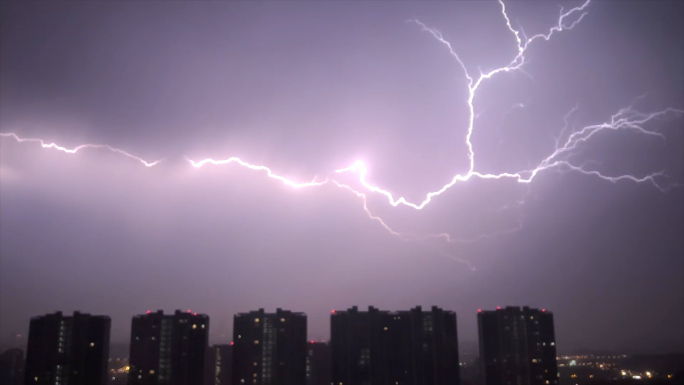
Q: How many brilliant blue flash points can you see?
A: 0